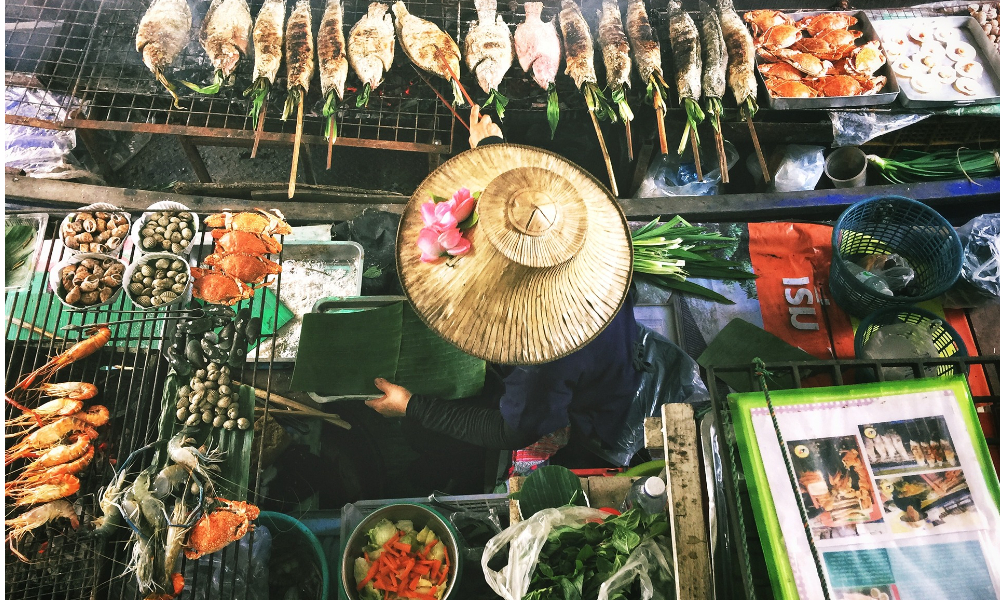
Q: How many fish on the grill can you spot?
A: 15